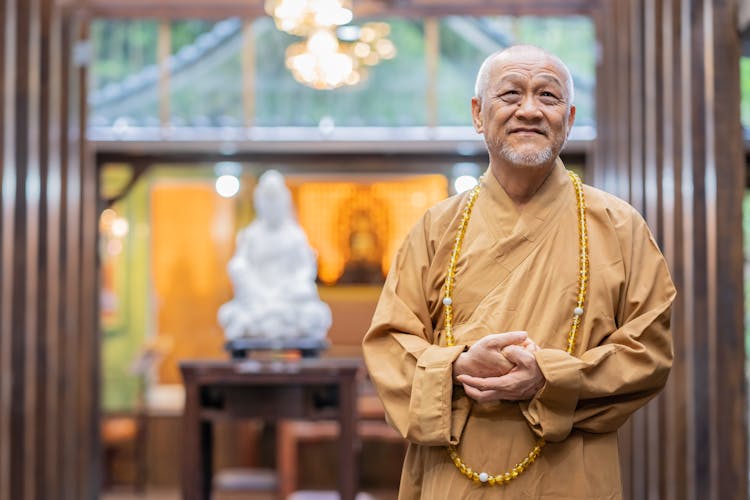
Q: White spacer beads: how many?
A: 3